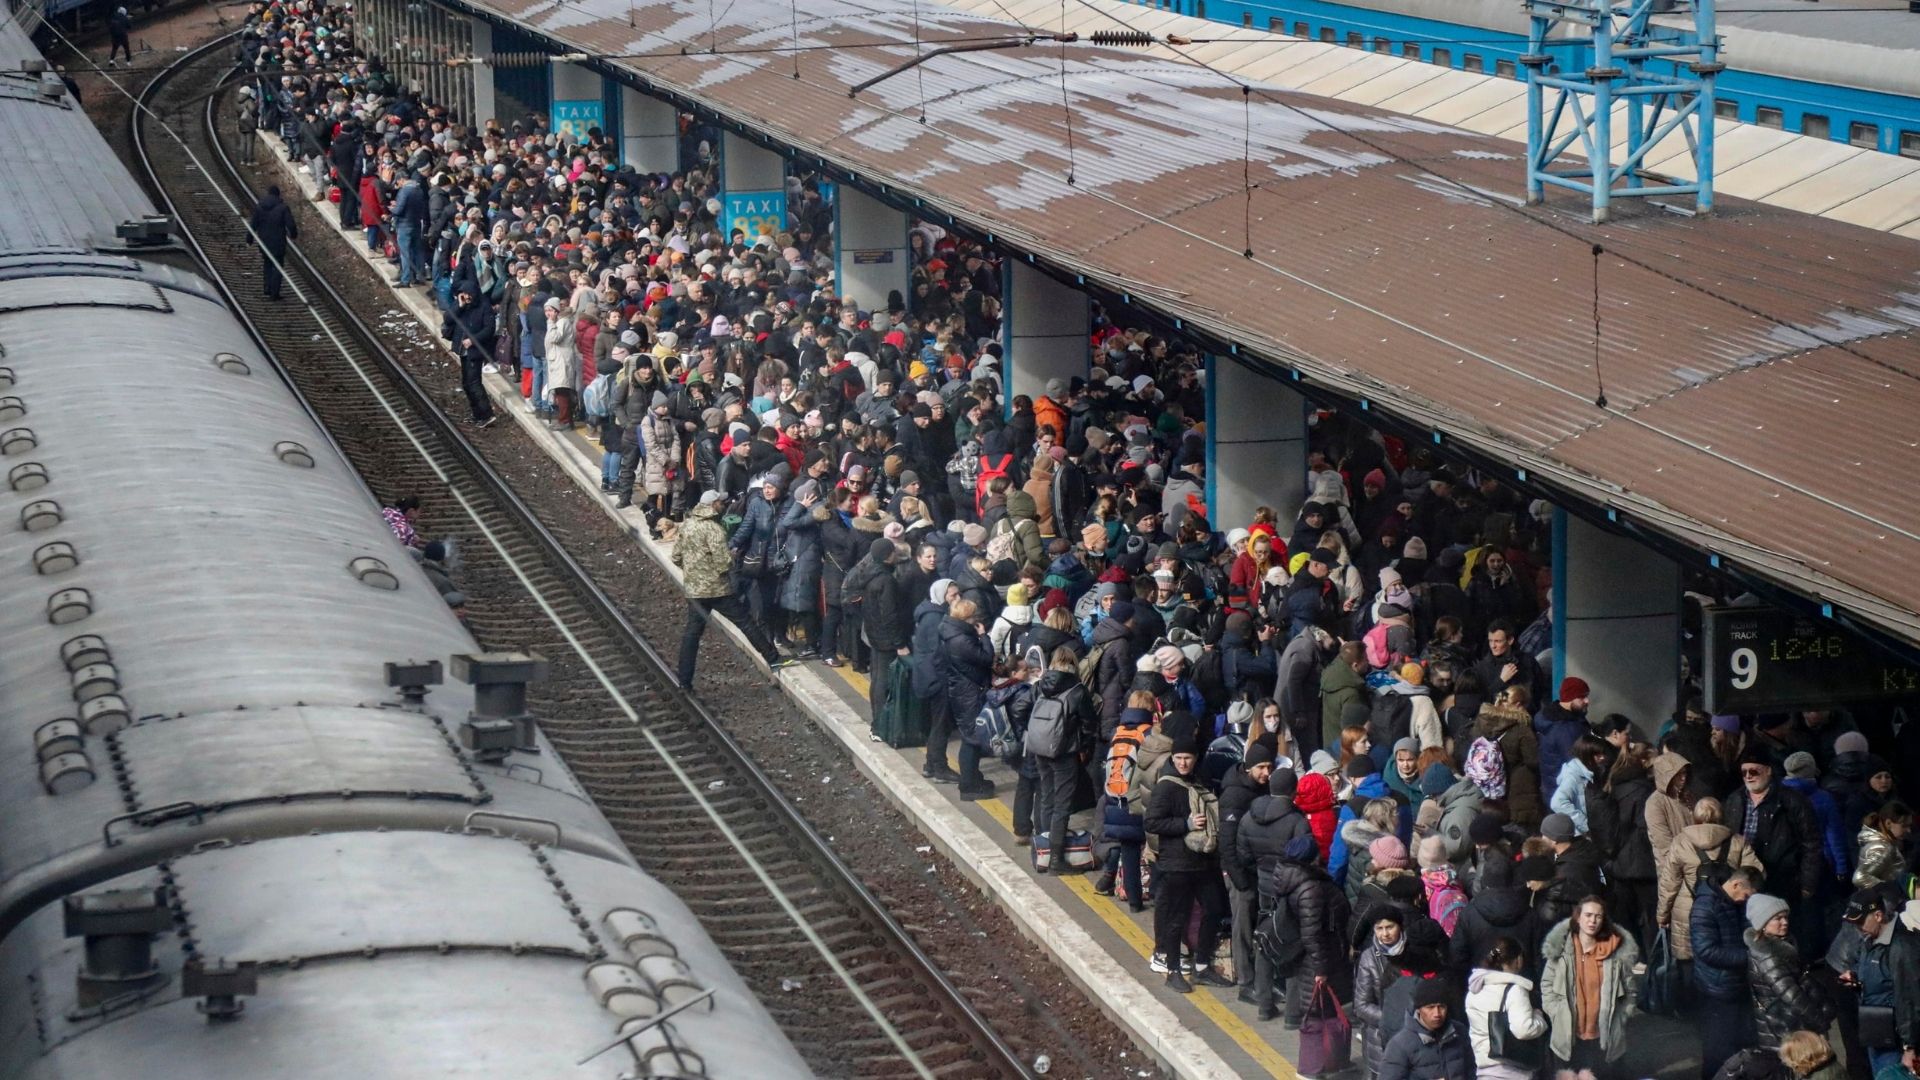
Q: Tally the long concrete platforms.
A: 1